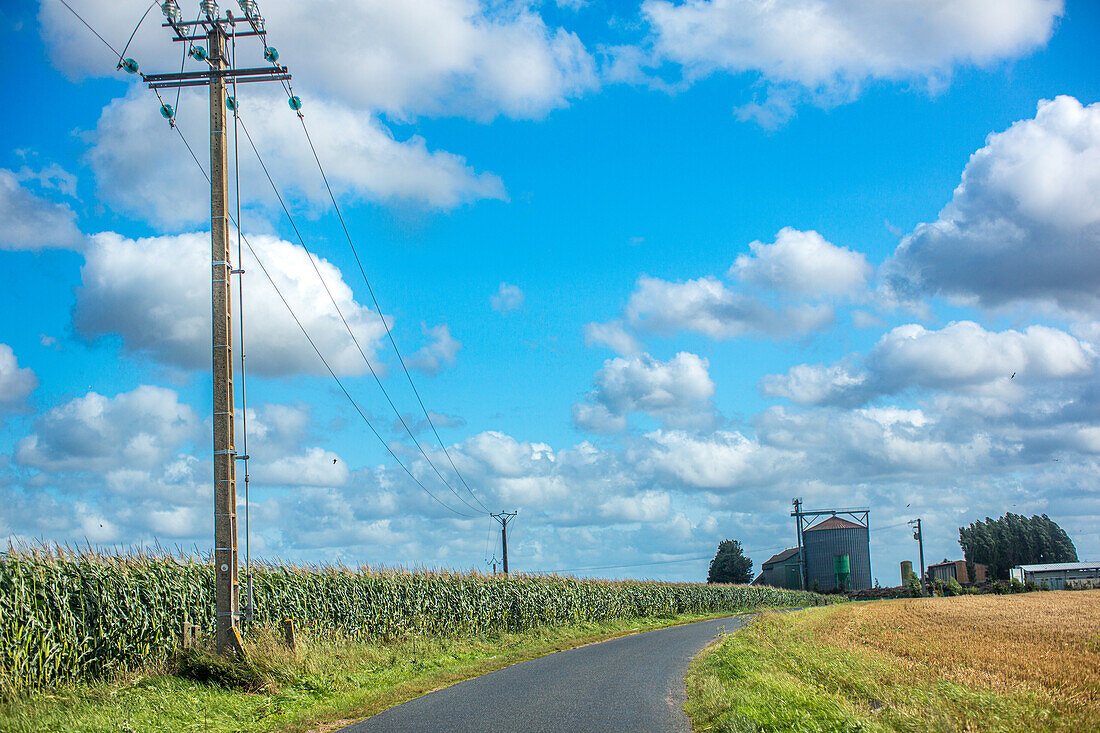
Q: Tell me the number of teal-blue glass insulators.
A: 6